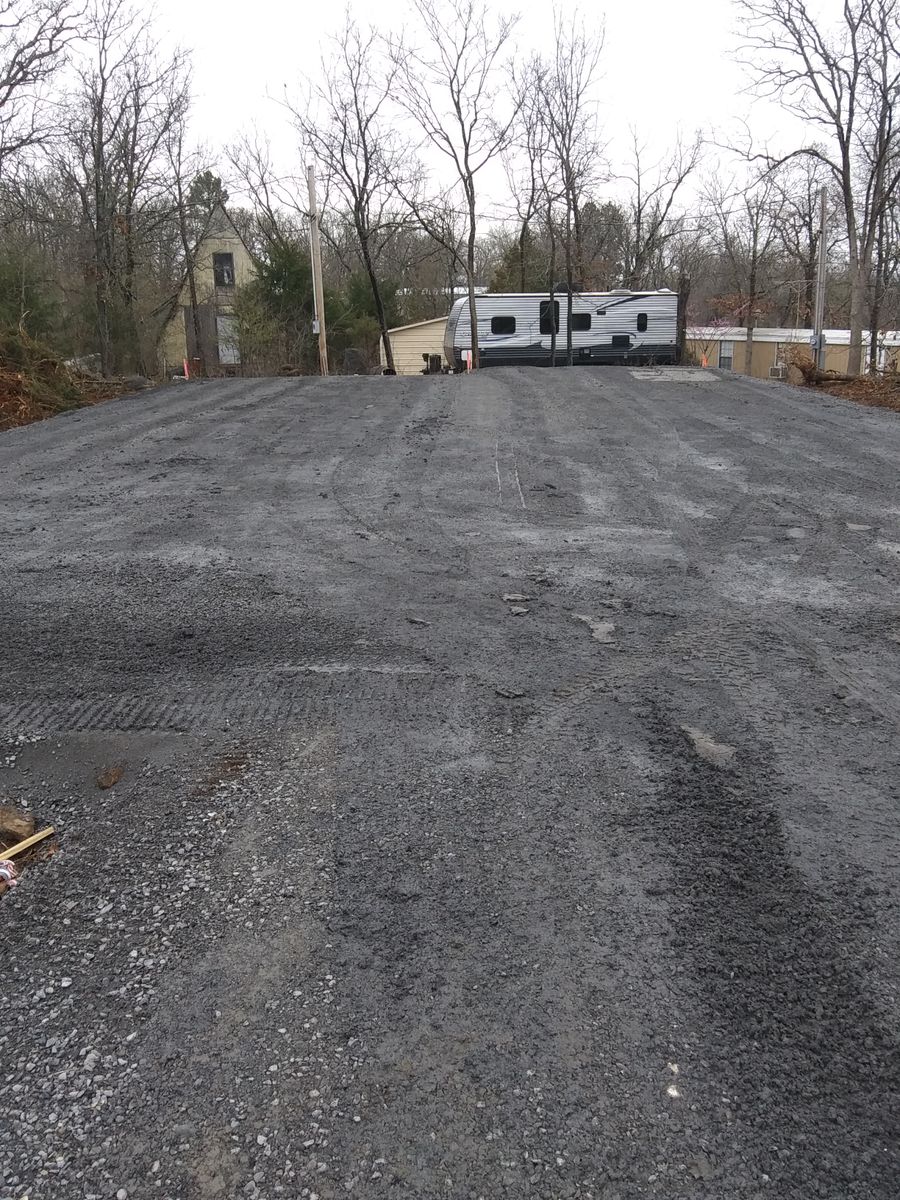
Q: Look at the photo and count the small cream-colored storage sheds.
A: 1